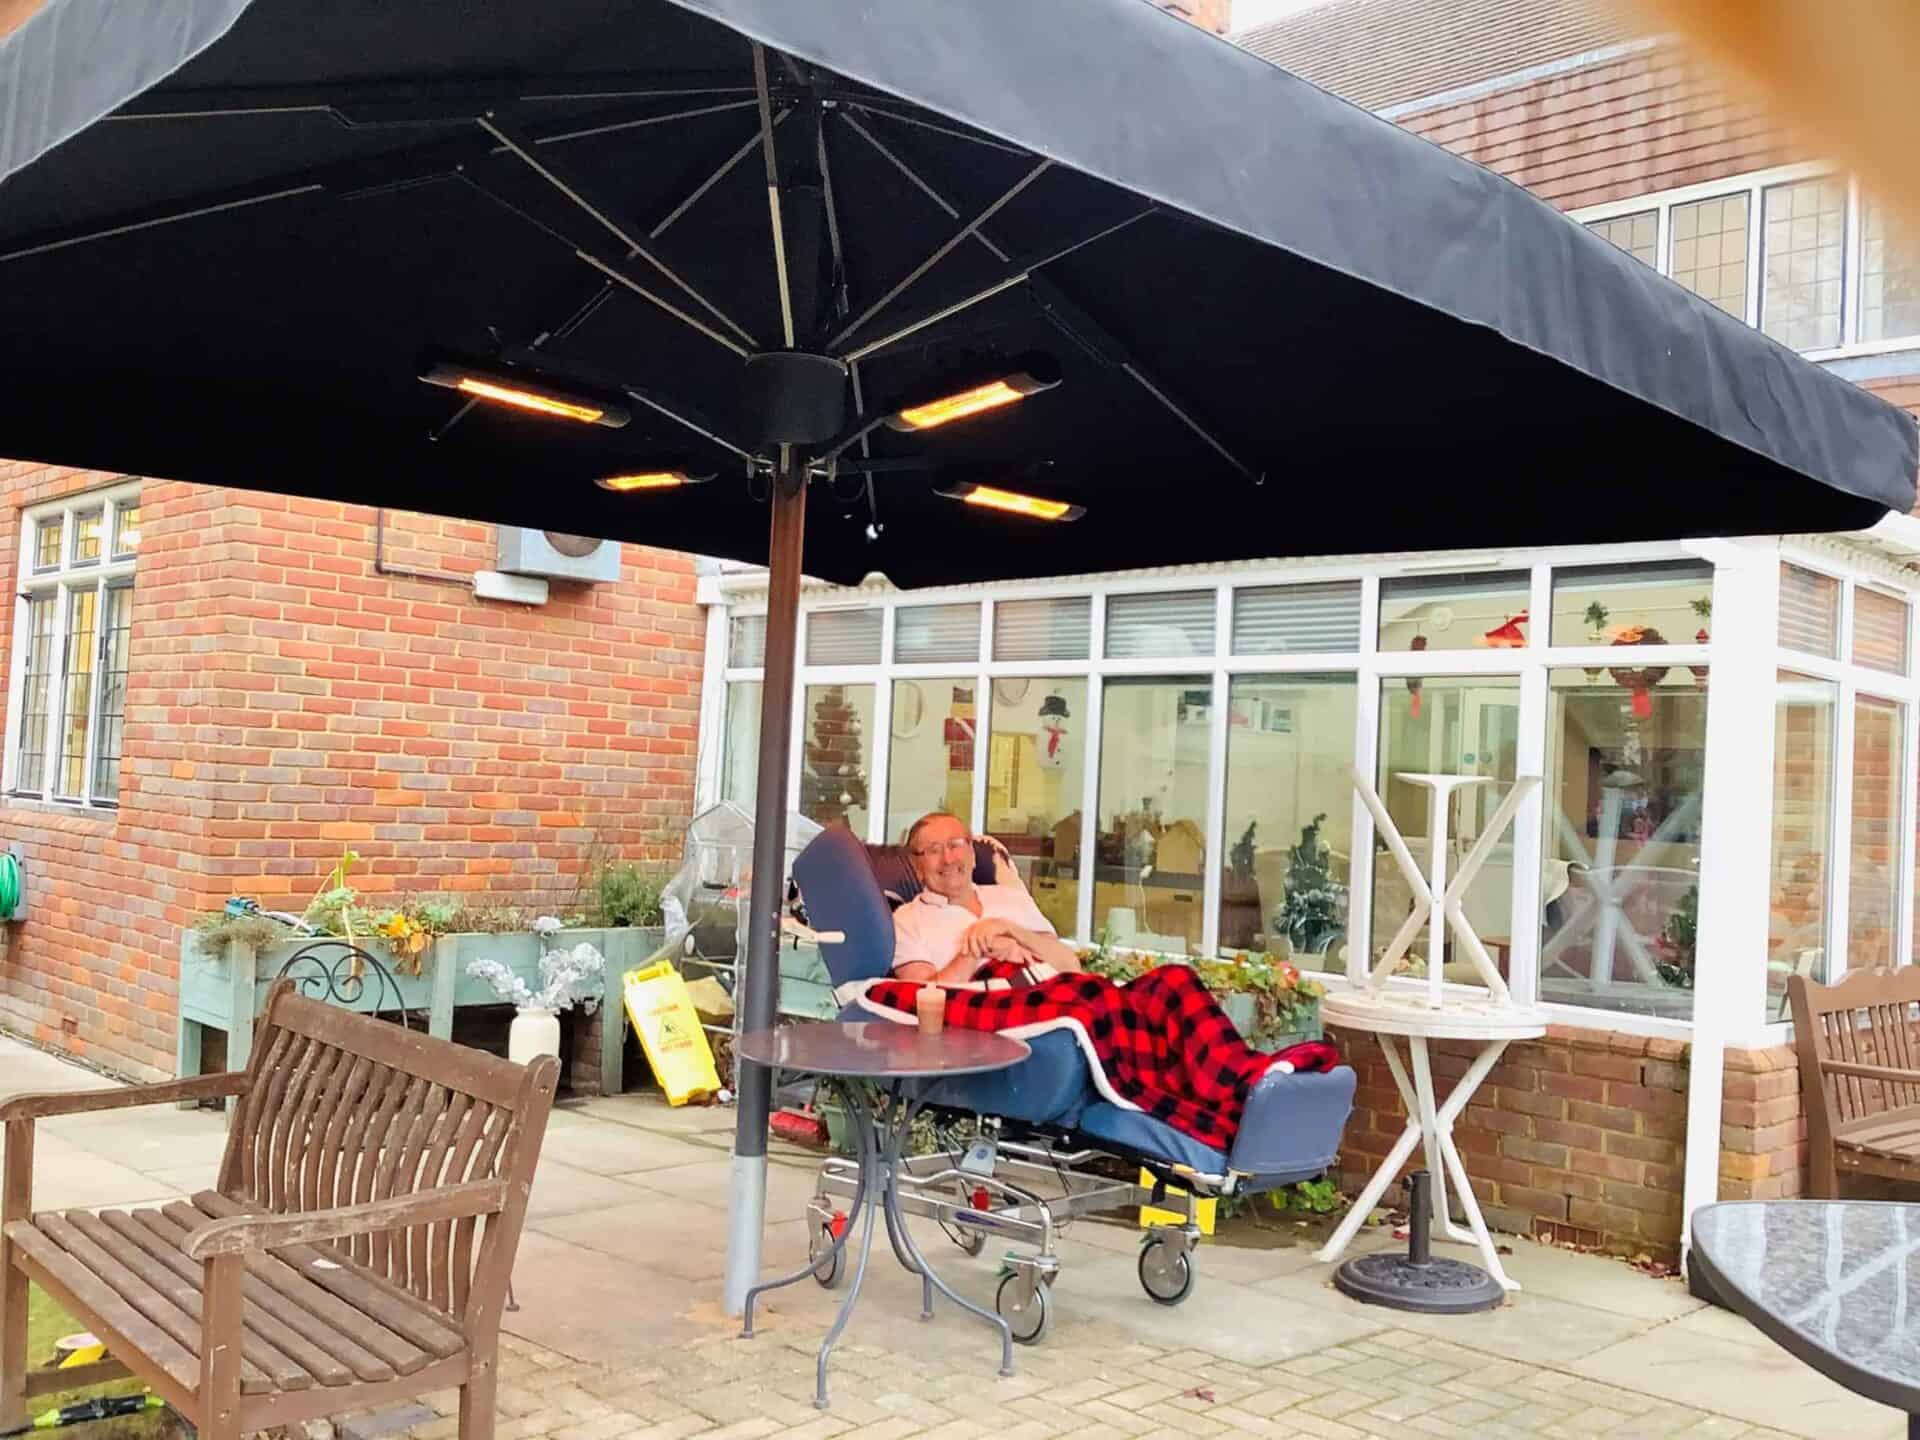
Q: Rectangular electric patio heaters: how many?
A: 4